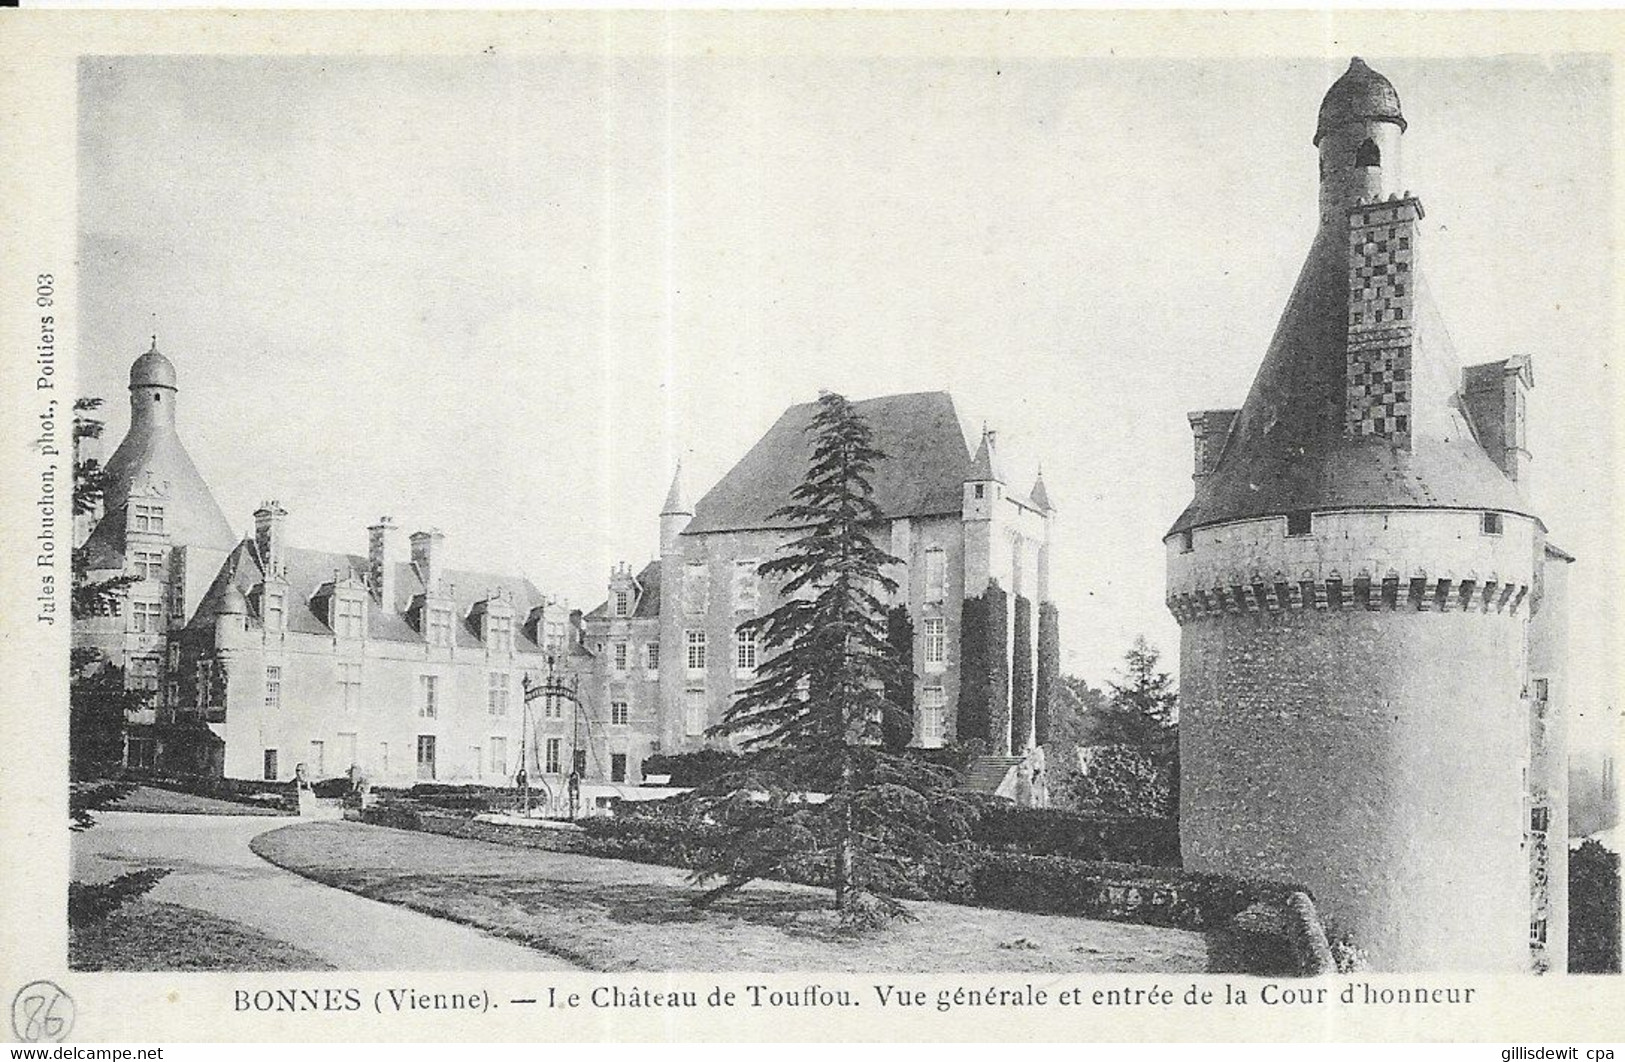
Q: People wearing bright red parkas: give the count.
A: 0